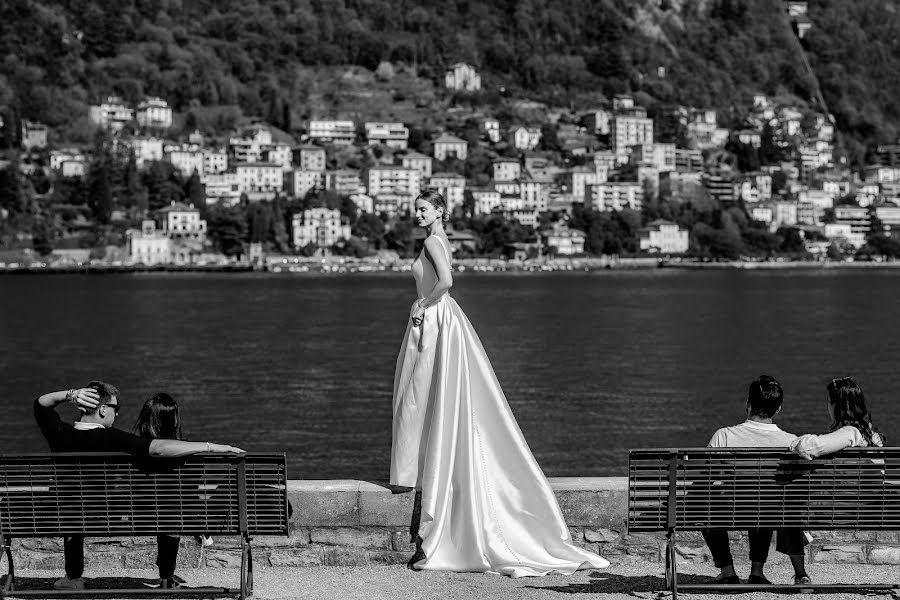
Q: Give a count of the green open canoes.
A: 0